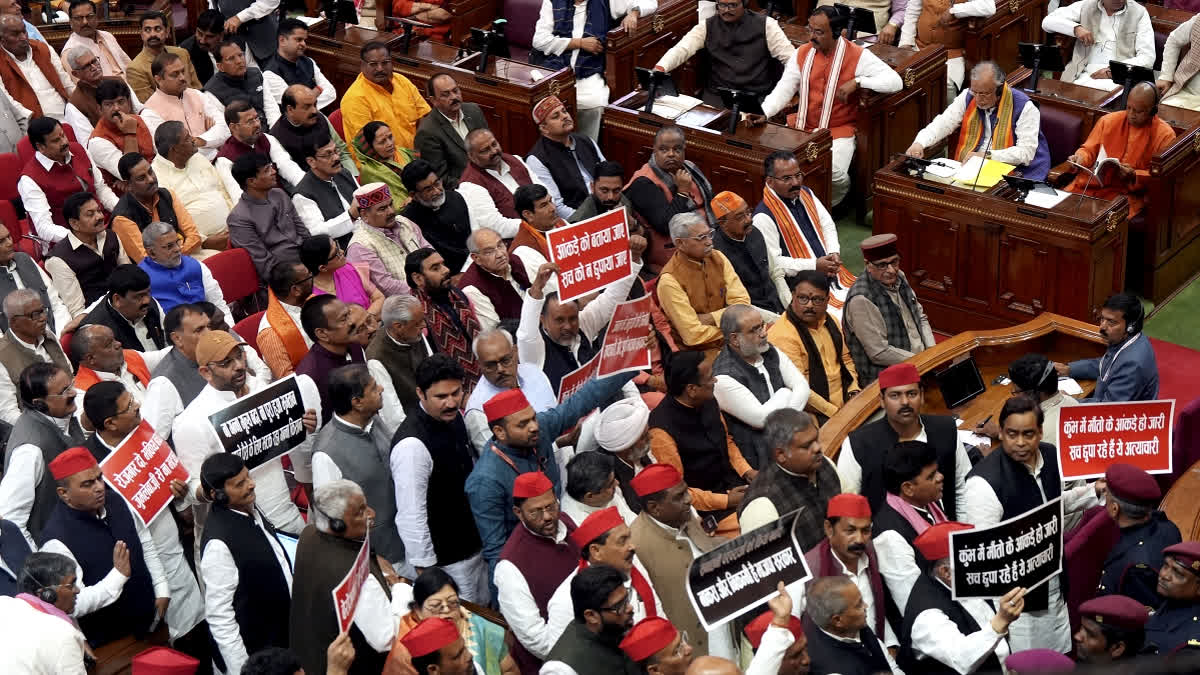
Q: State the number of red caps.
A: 12